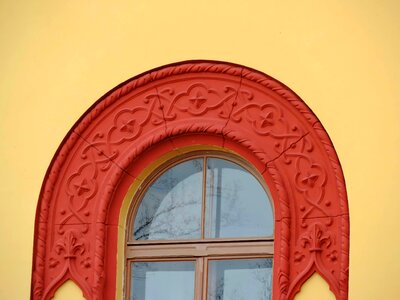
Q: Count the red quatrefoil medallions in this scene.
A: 5